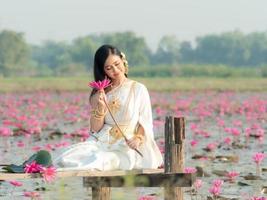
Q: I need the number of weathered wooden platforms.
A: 1